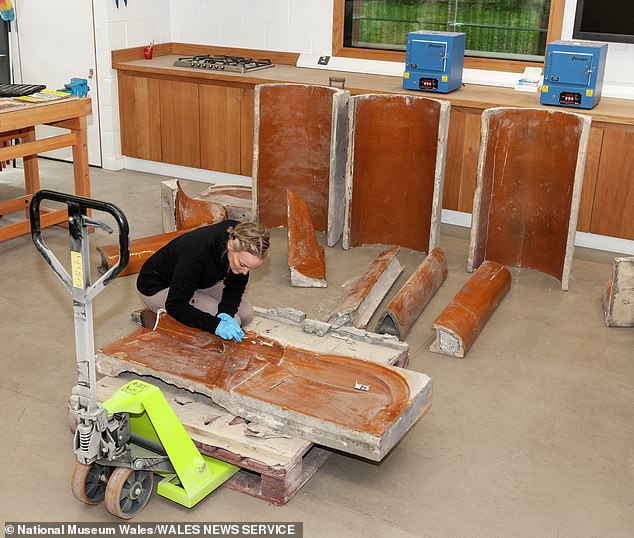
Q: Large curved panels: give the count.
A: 3